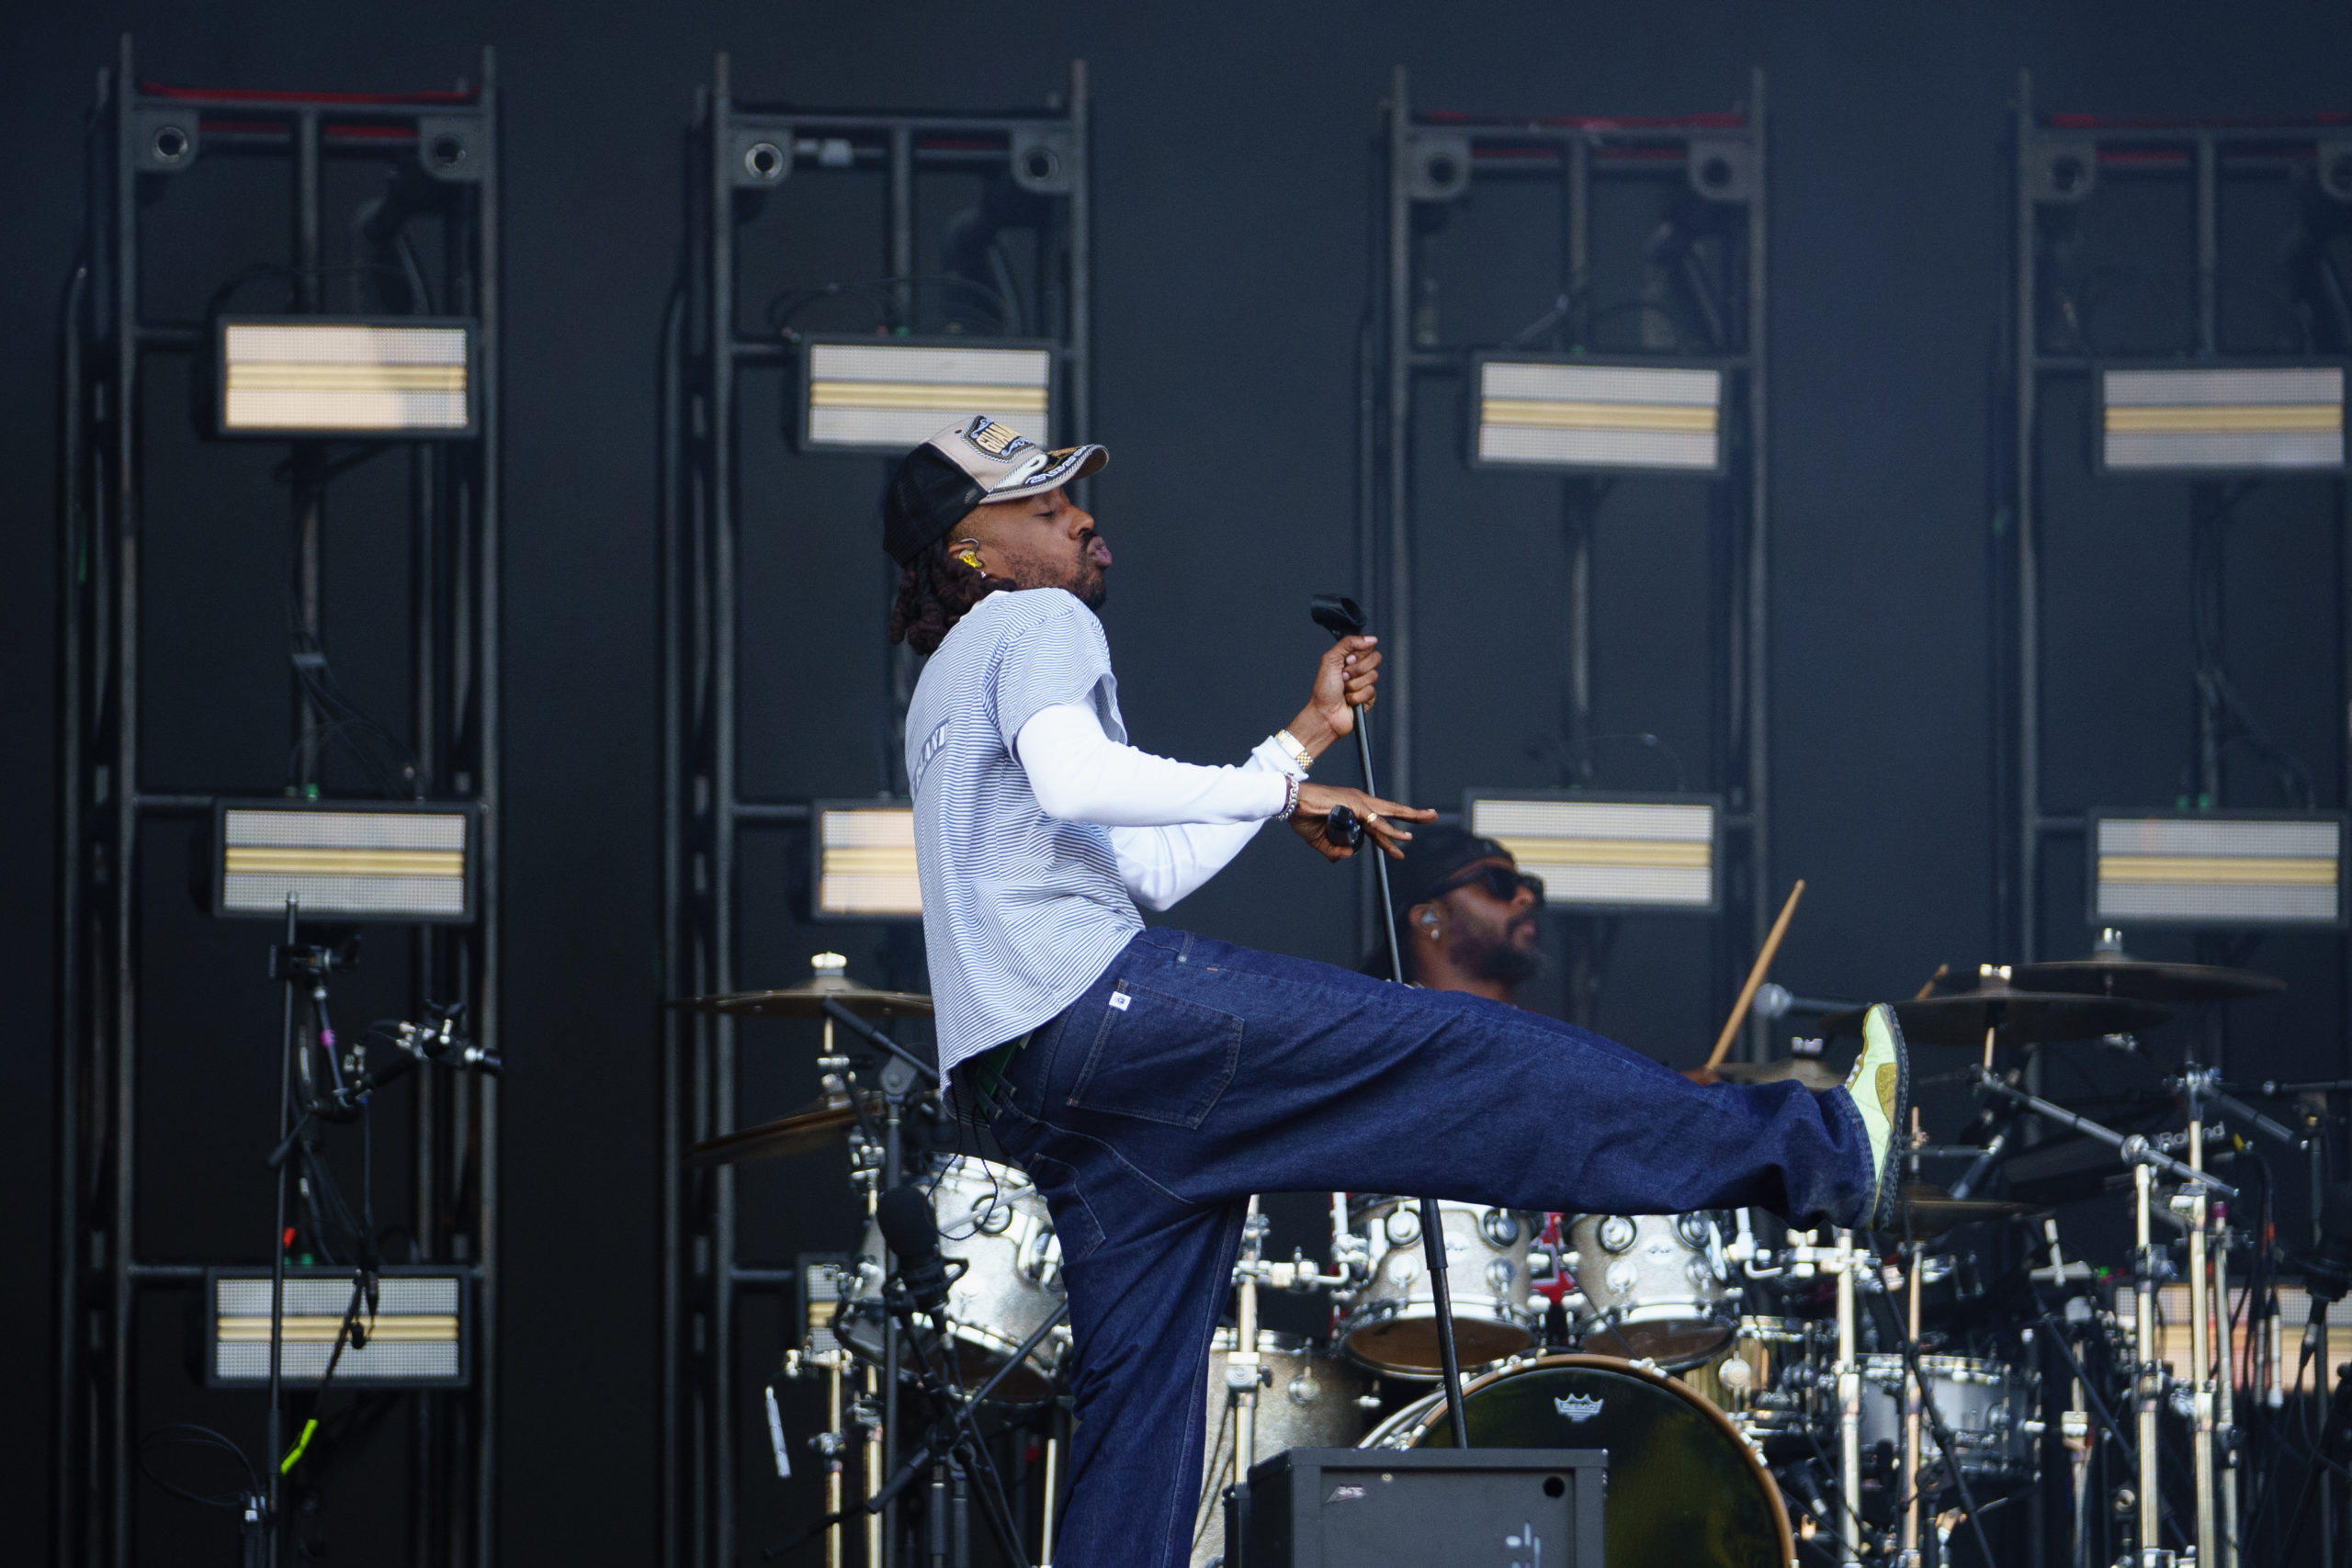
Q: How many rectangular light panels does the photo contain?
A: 11